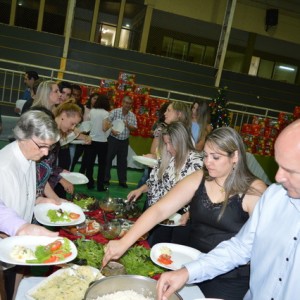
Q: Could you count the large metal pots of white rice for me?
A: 1